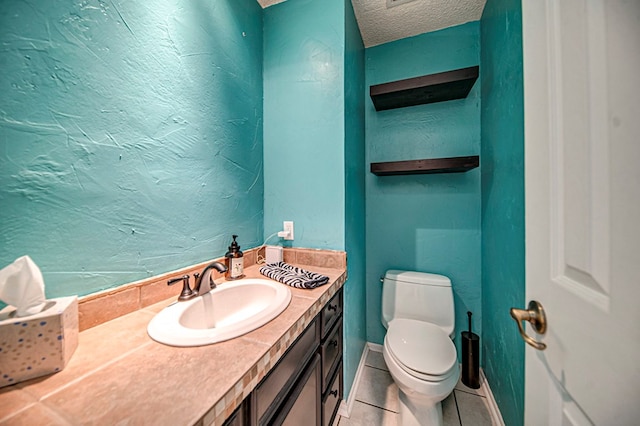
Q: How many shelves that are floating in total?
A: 2